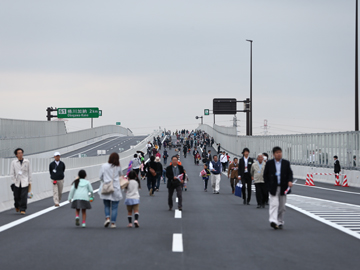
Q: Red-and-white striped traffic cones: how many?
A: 4